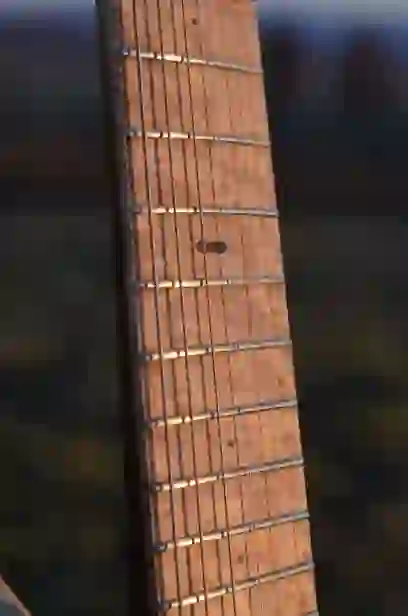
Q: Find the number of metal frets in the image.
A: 9